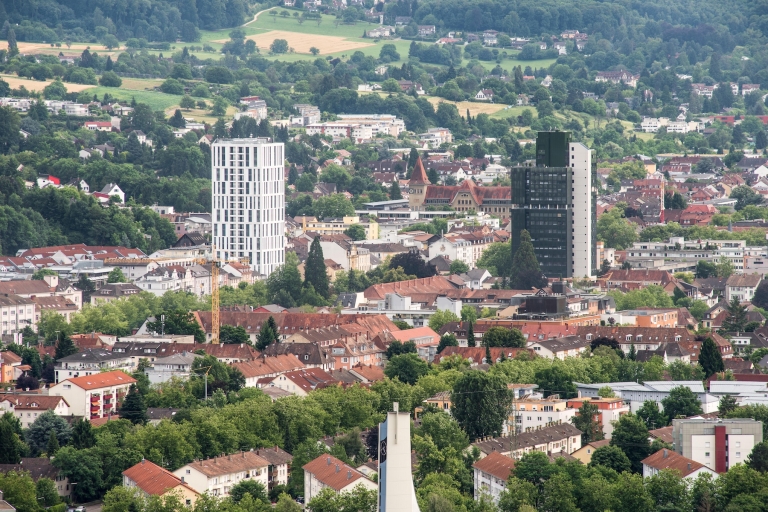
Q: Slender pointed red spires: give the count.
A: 1